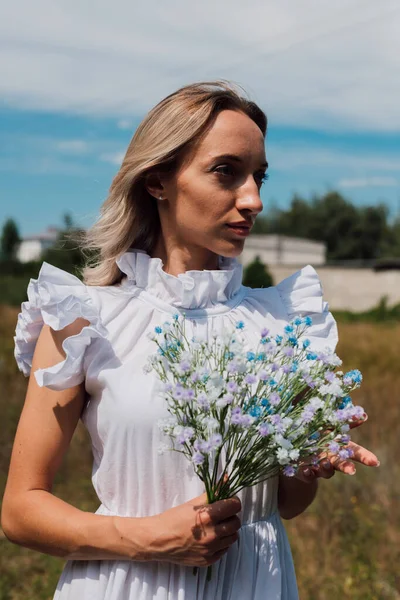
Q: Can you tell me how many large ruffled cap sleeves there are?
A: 2